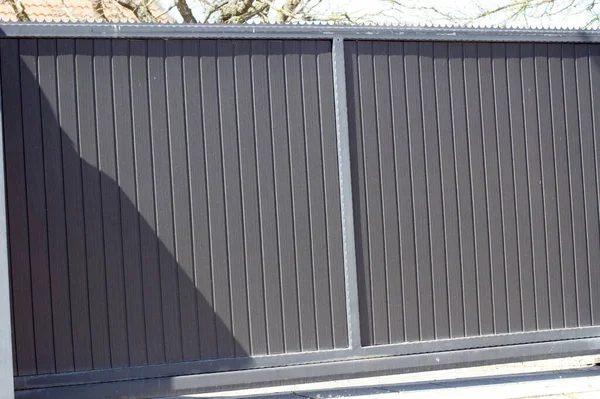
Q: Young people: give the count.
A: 0